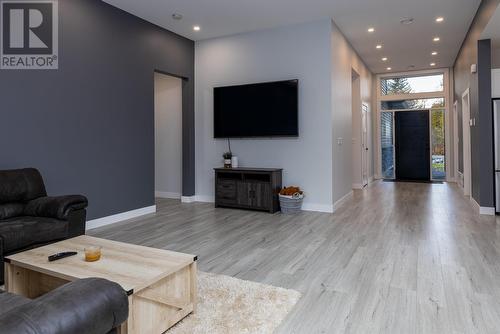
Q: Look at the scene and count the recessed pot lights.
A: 9